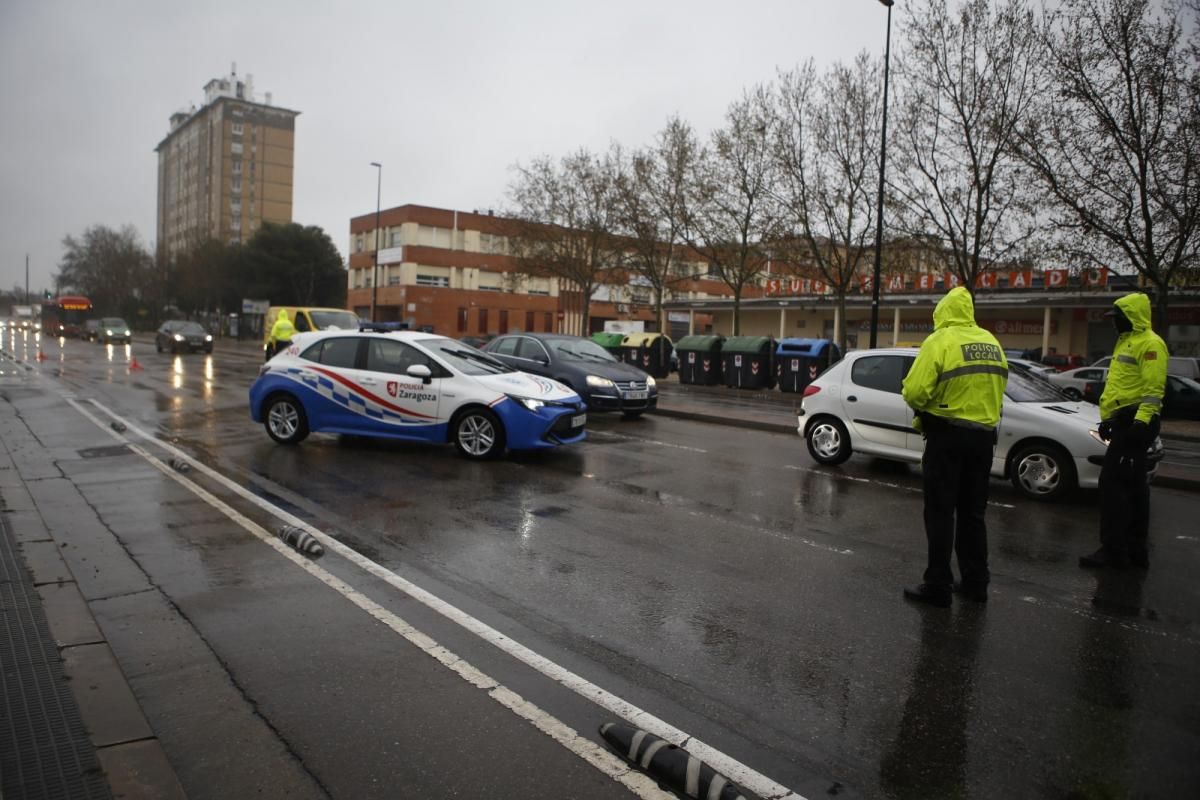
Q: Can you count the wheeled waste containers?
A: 5